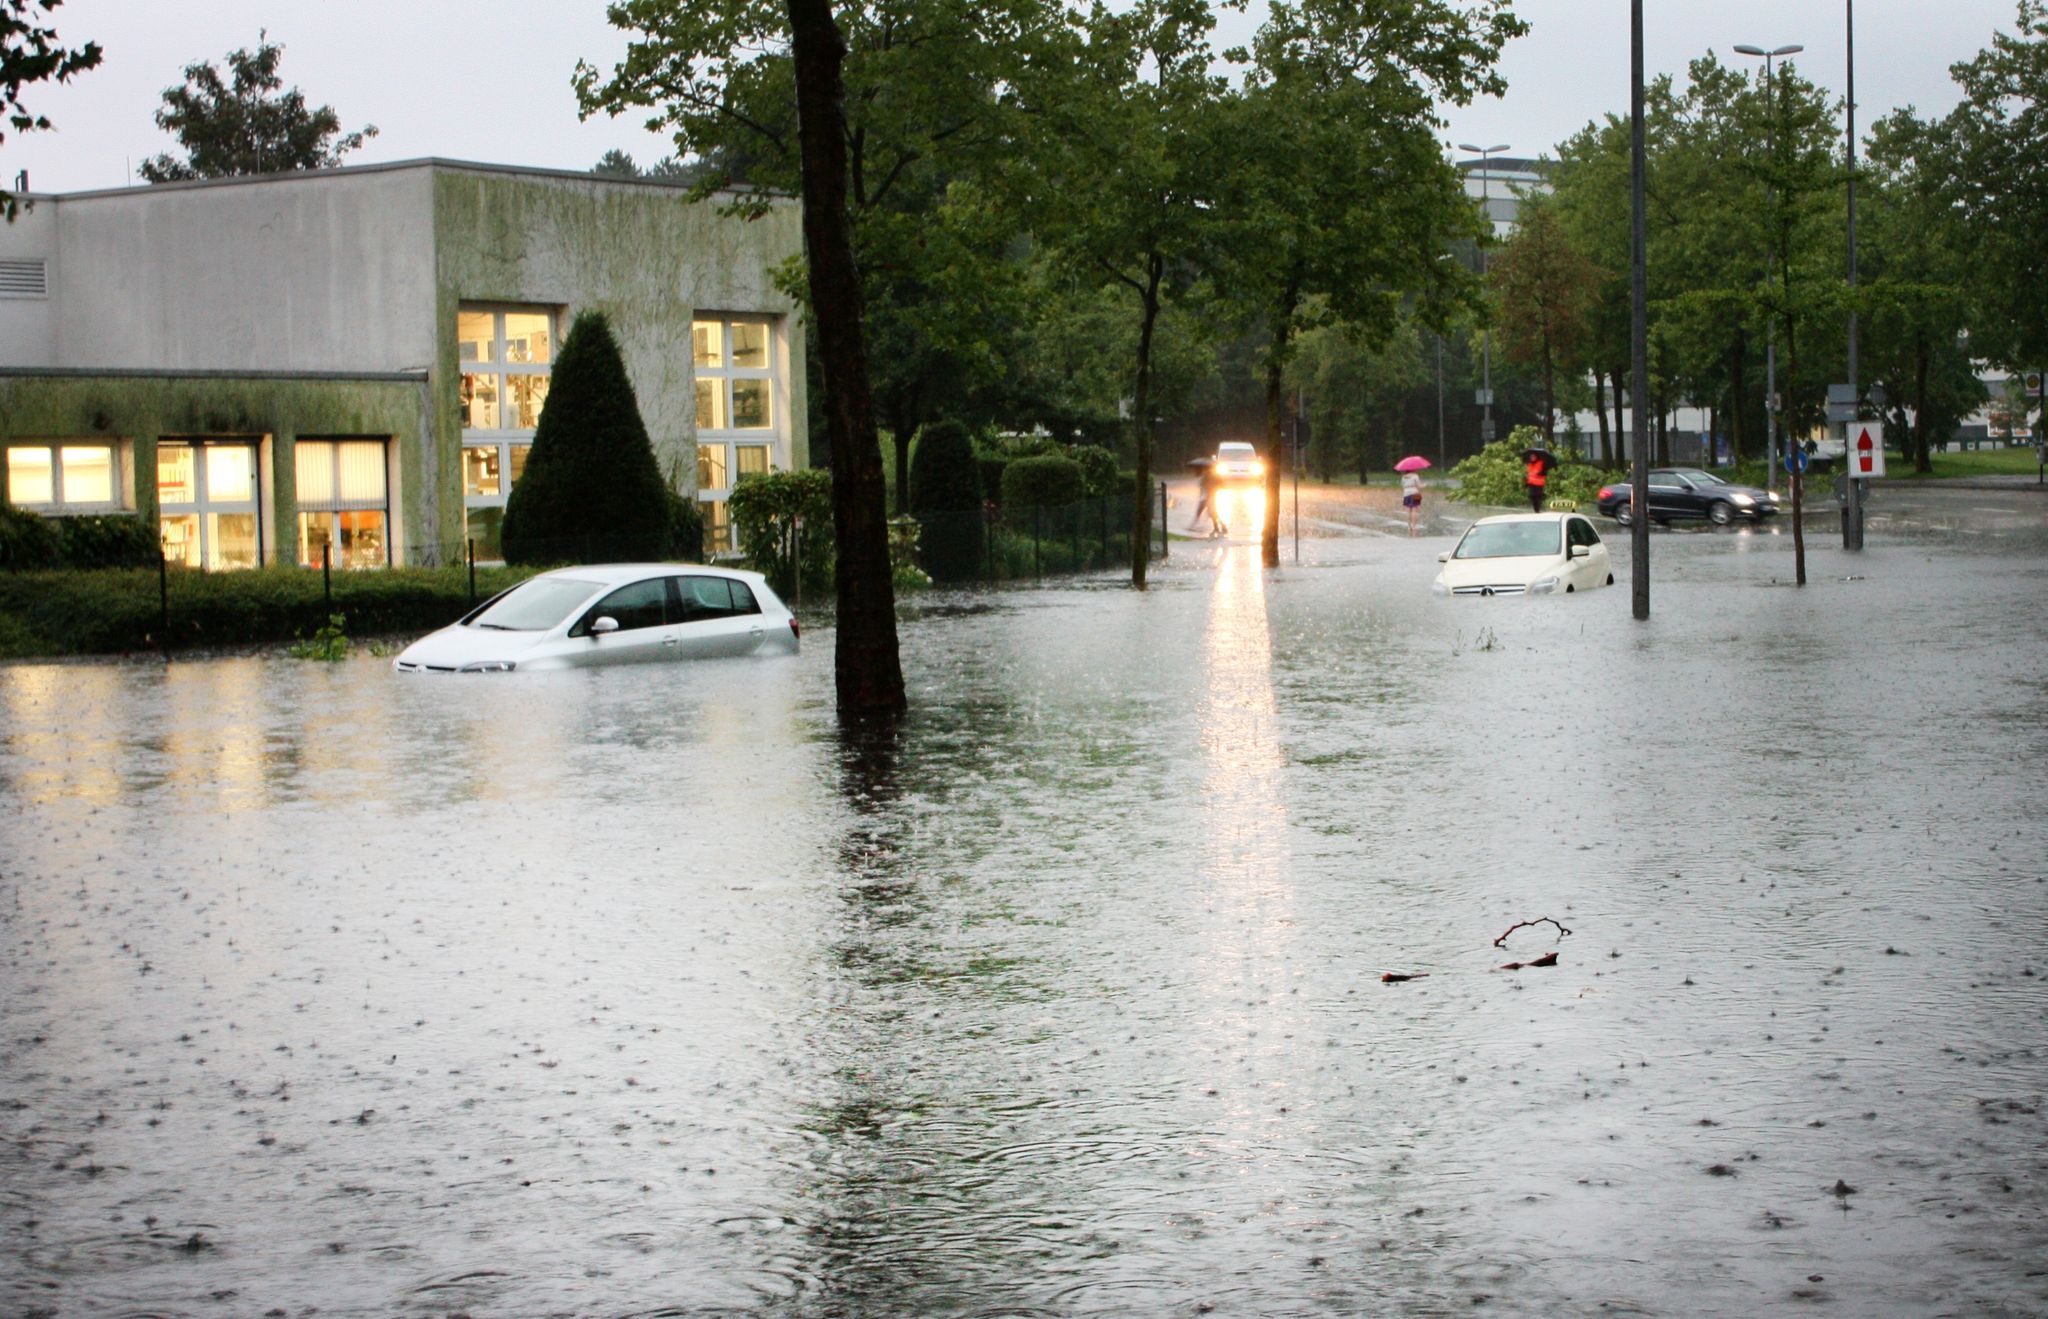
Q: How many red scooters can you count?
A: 0